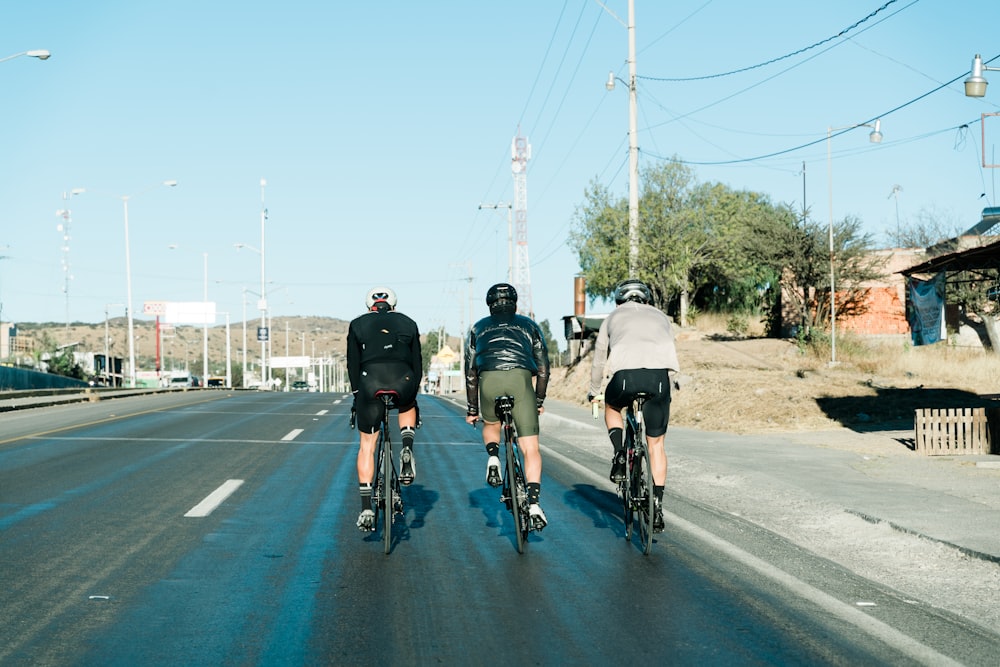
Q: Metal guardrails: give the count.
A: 1